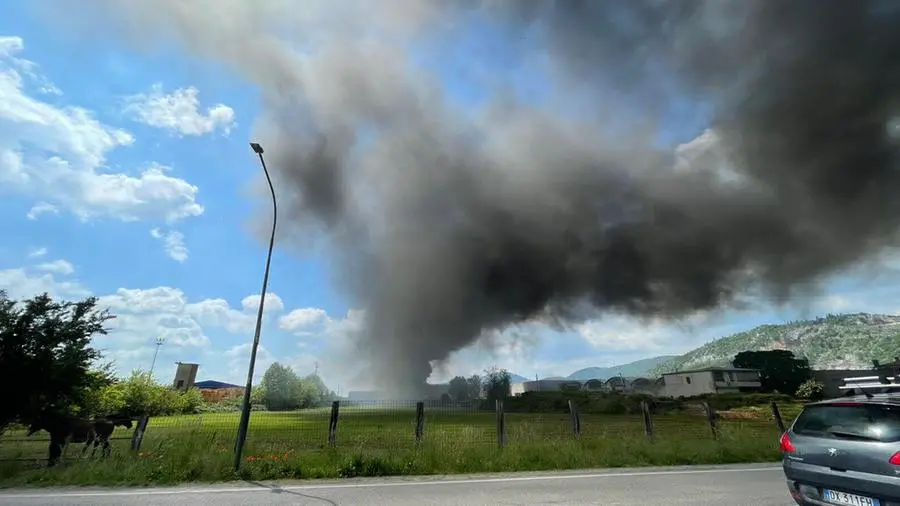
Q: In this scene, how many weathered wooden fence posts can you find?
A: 8